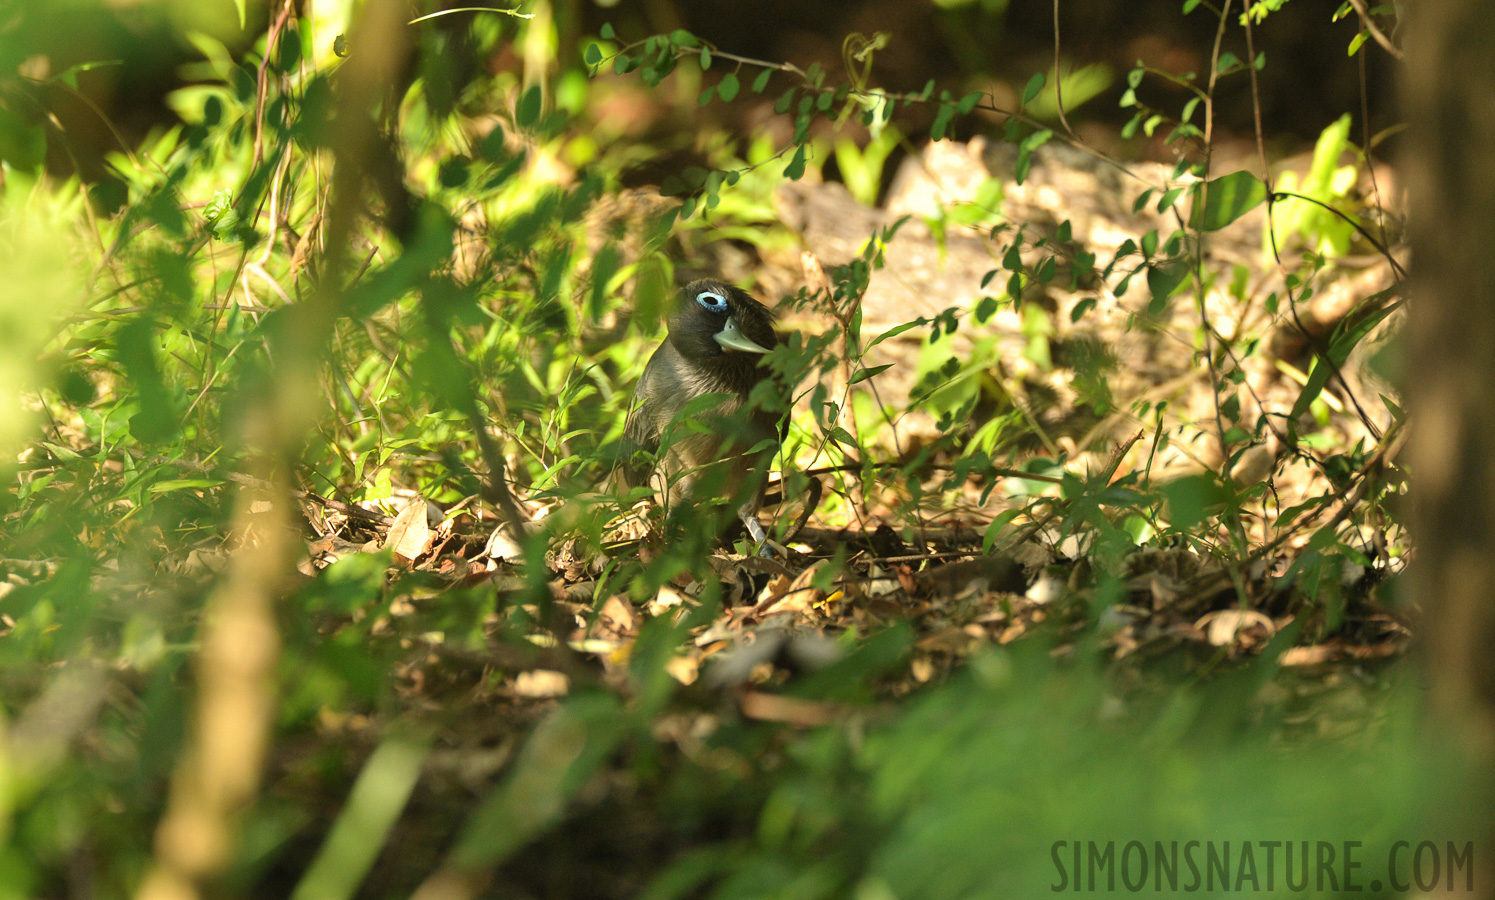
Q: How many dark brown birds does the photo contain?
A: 1